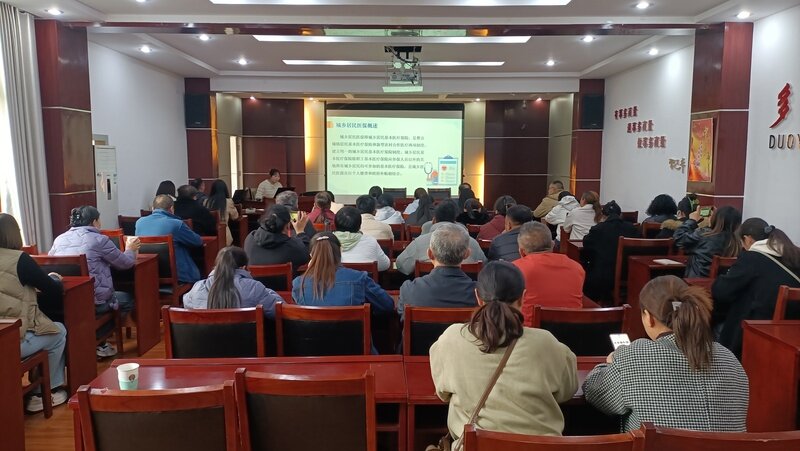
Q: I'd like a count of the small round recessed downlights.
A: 14